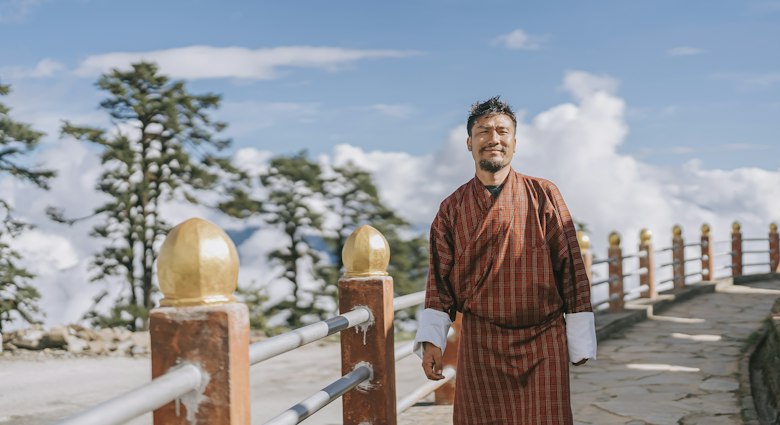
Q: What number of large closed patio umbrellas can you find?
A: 0